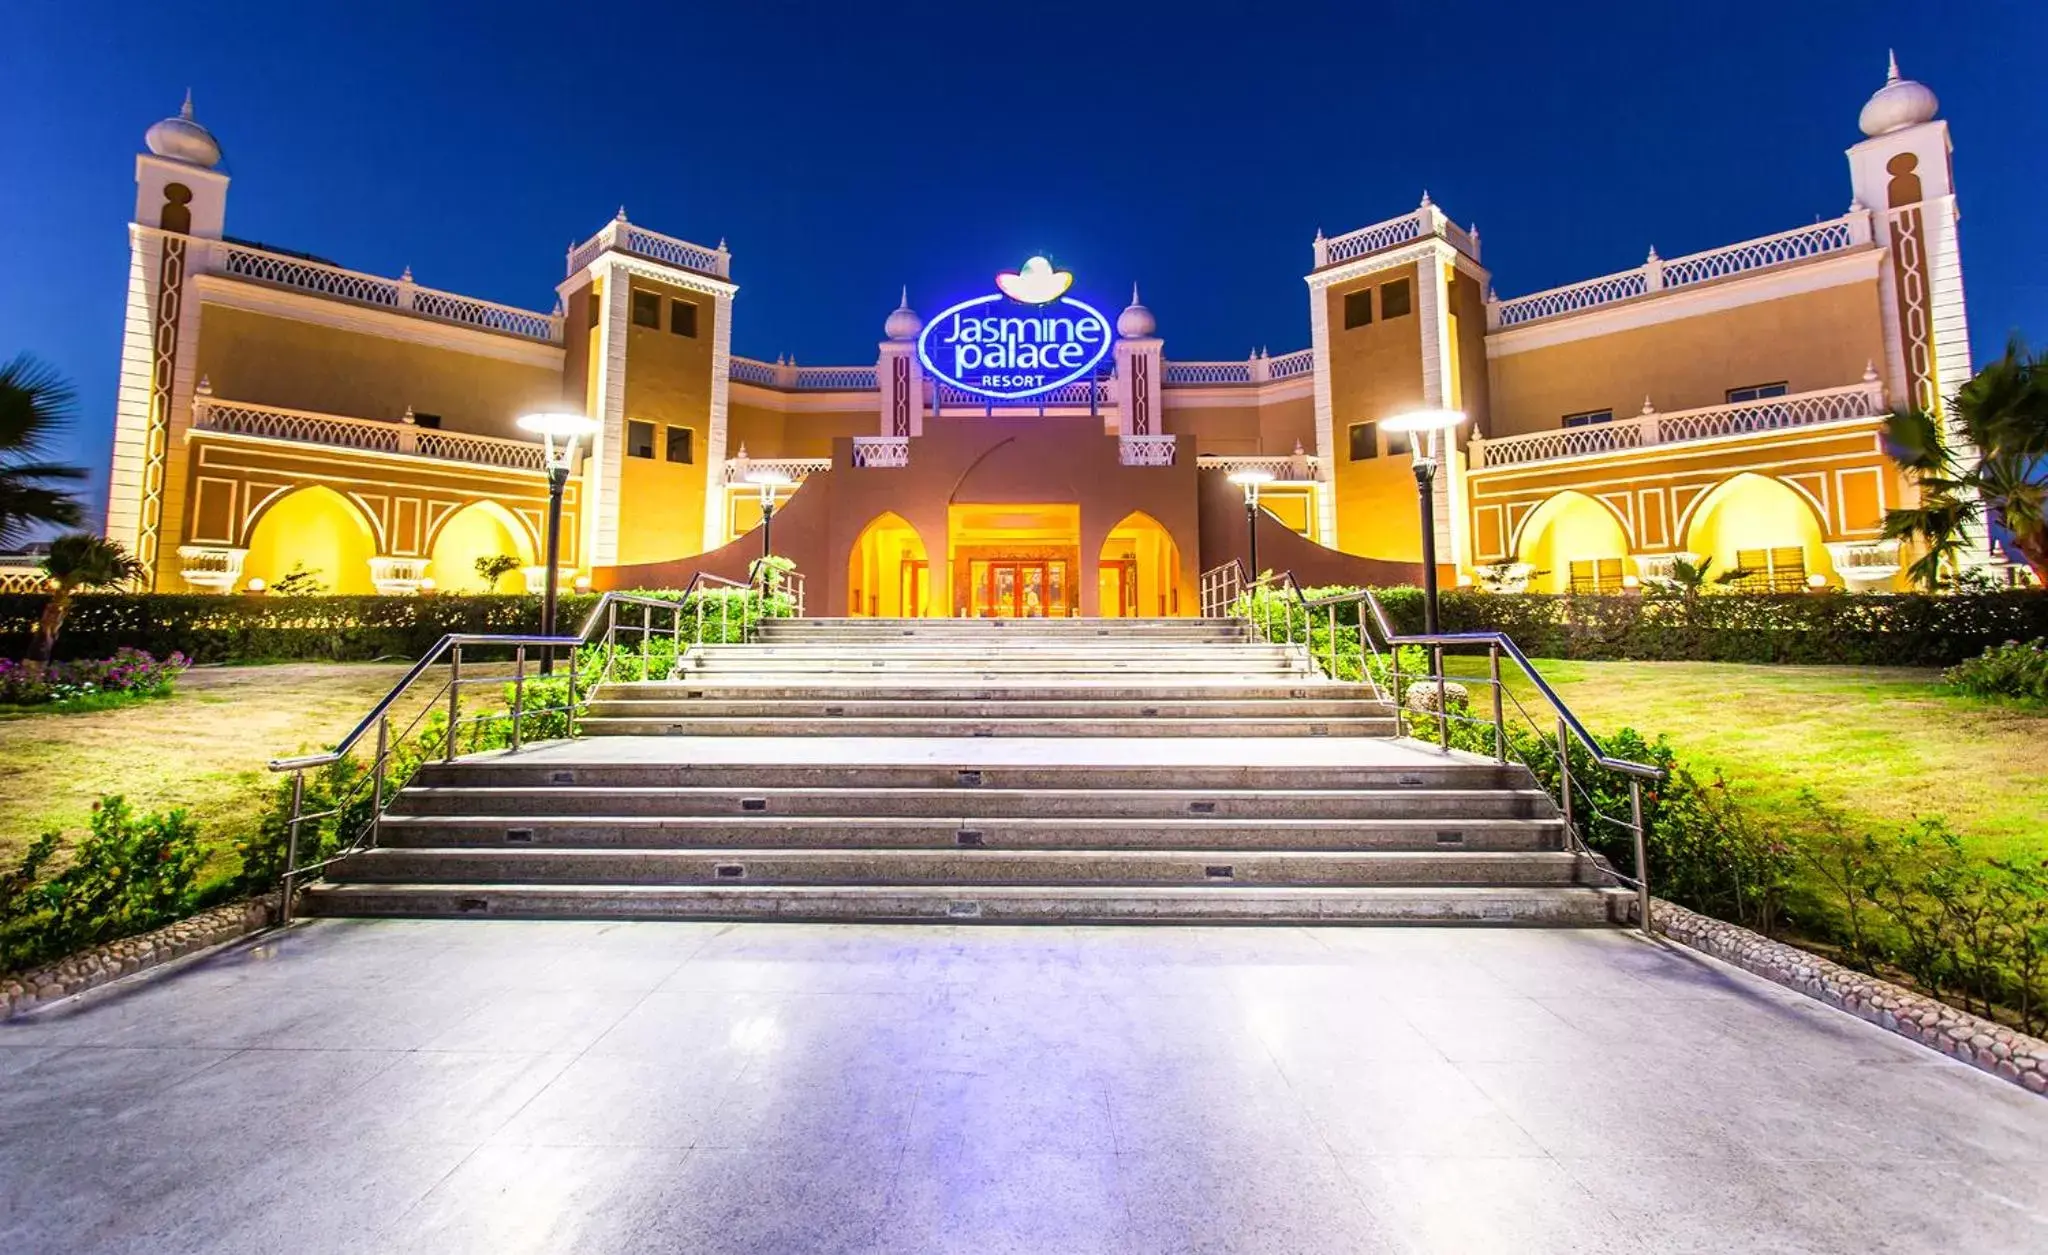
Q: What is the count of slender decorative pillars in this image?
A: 4